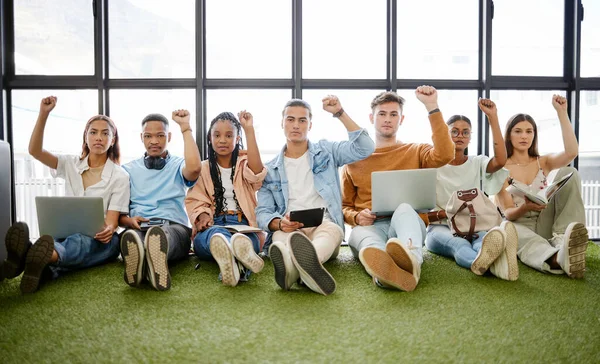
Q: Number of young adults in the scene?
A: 7